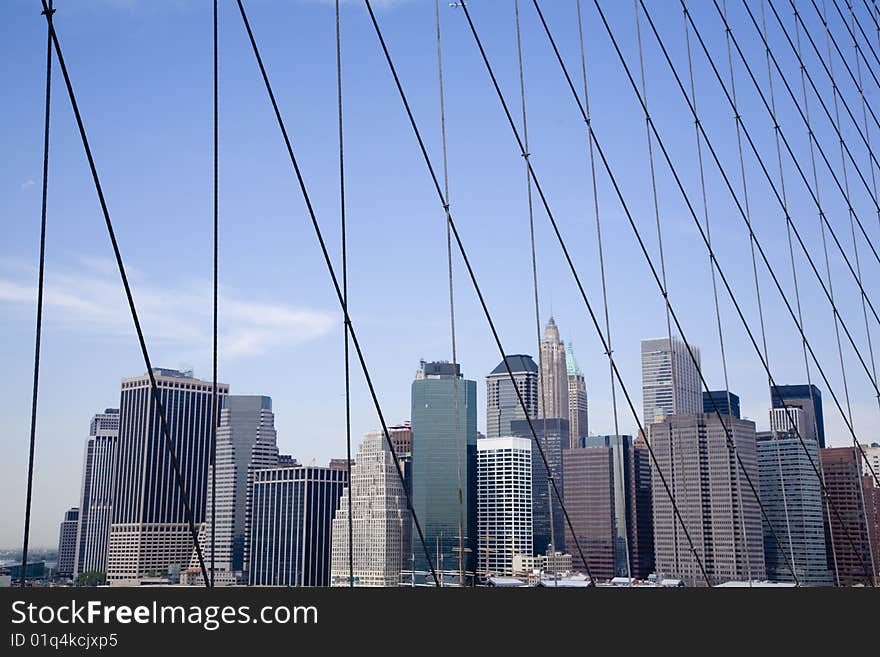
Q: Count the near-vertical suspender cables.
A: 14